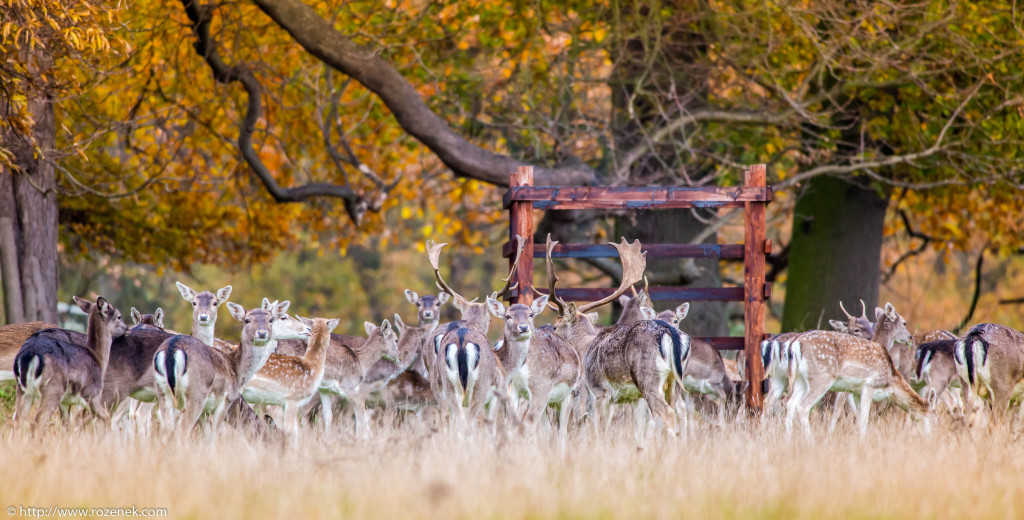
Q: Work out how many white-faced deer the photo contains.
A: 1